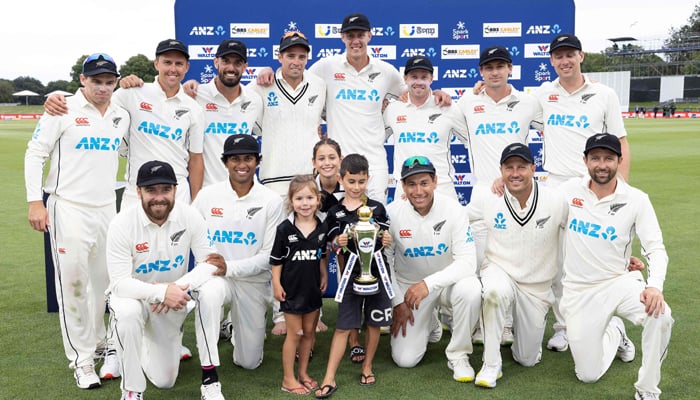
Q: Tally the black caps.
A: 13